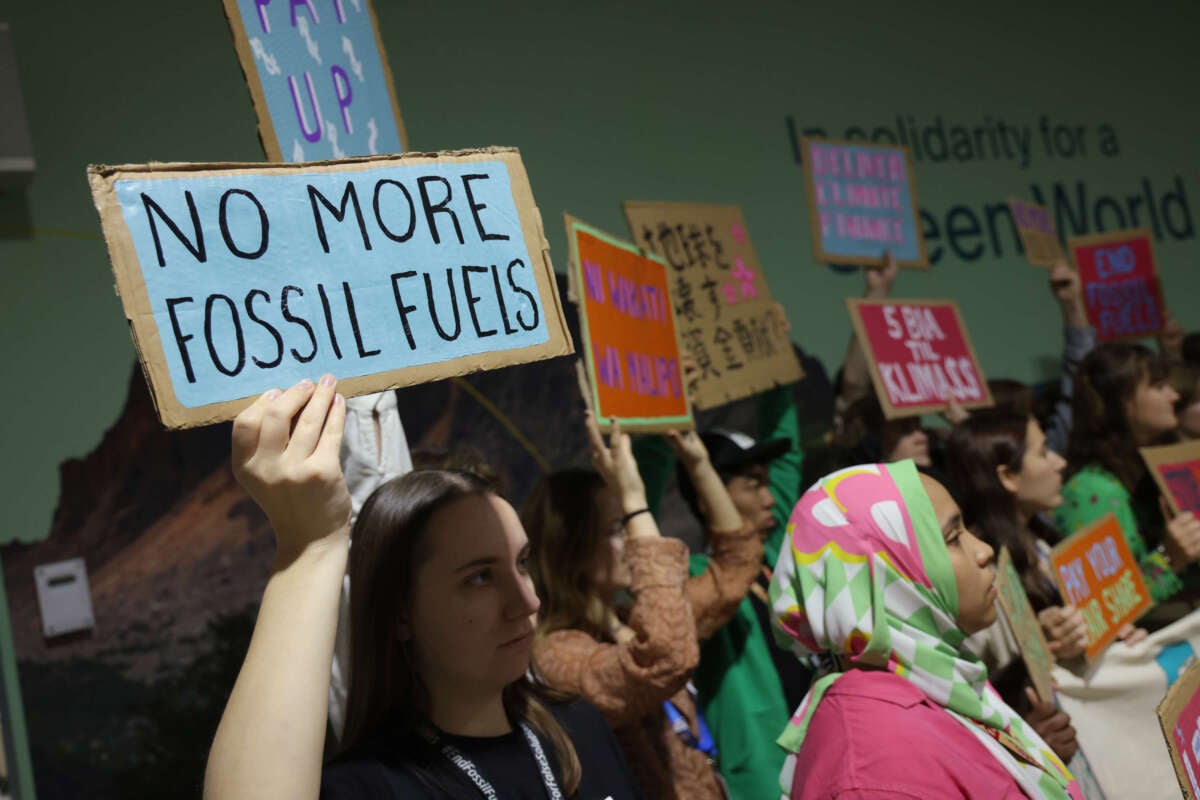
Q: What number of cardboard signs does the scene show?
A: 12